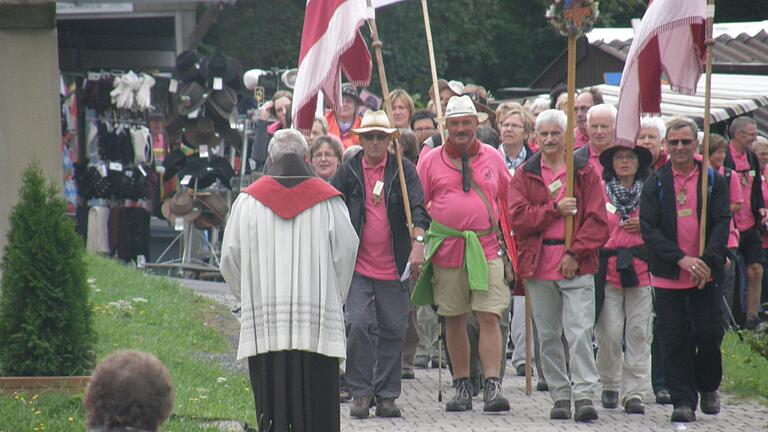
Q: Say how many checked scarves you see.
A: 1